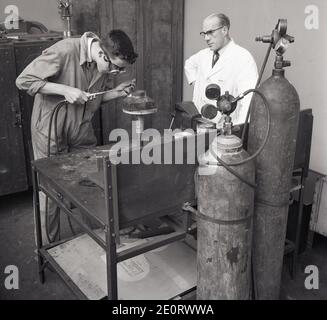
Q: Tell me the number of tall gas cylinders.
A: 2